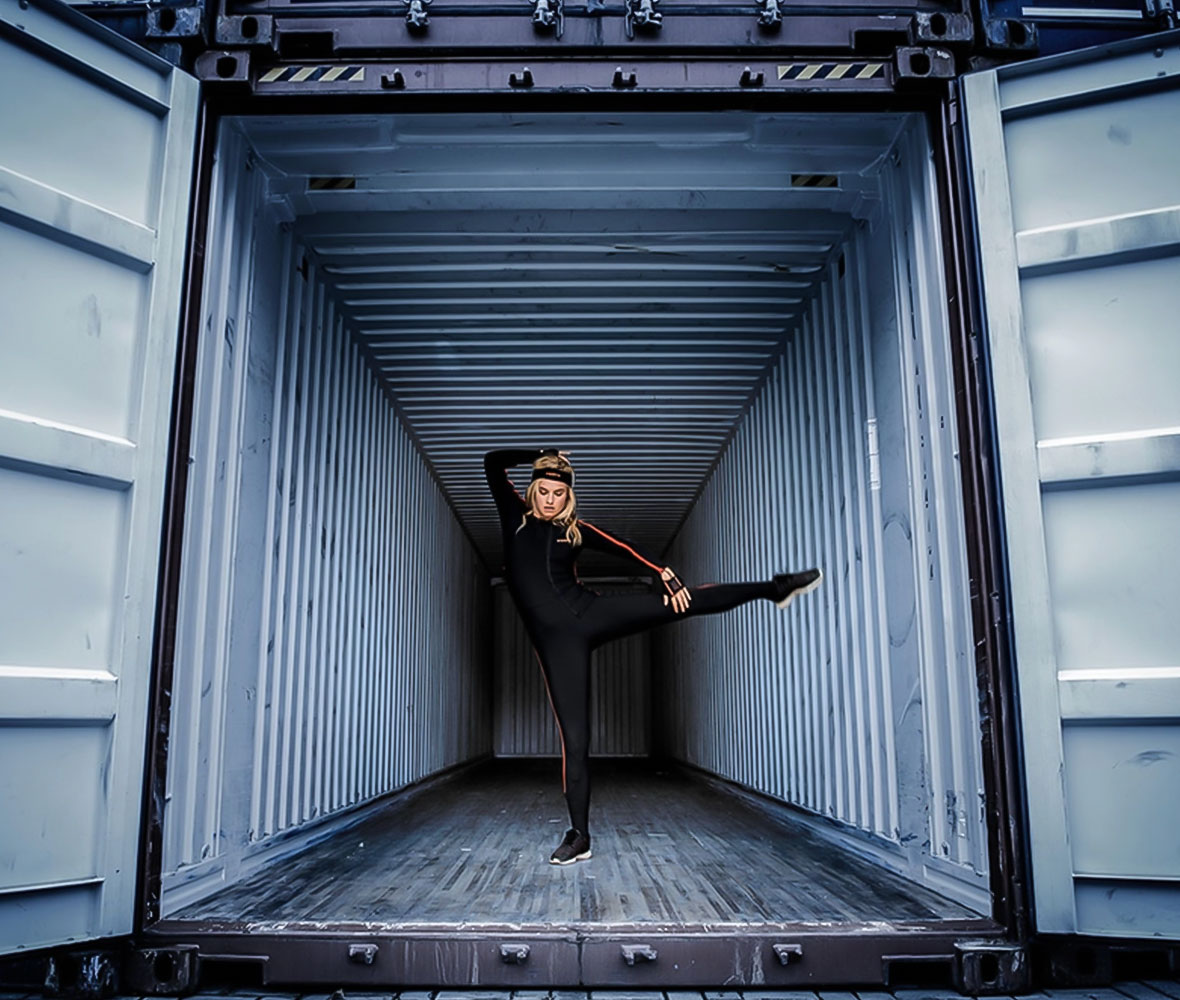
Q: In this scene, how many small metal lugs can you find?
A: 8